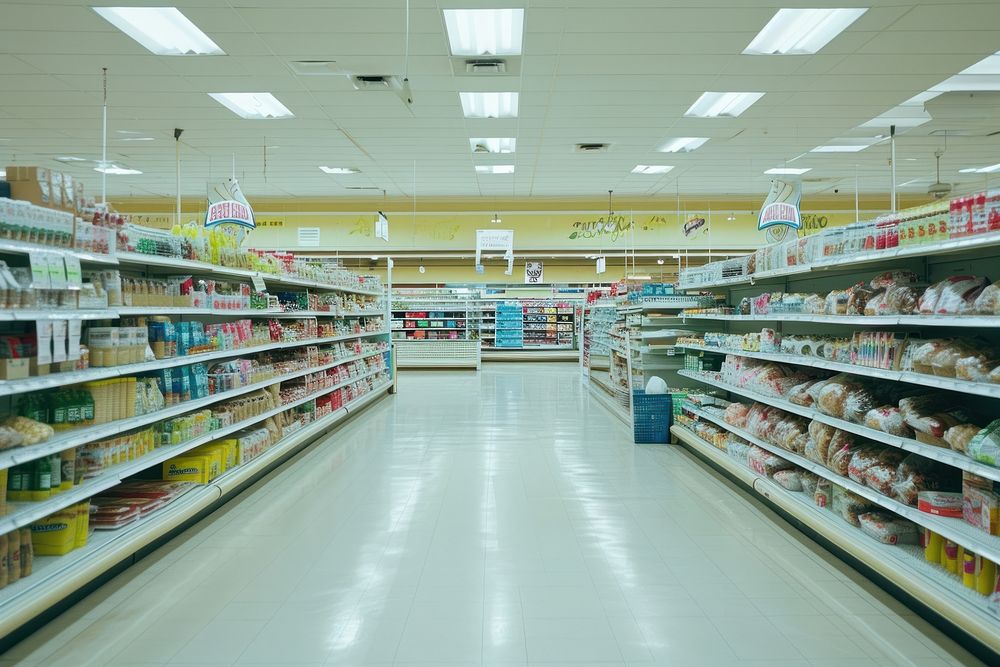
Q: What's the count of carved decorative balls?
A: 0